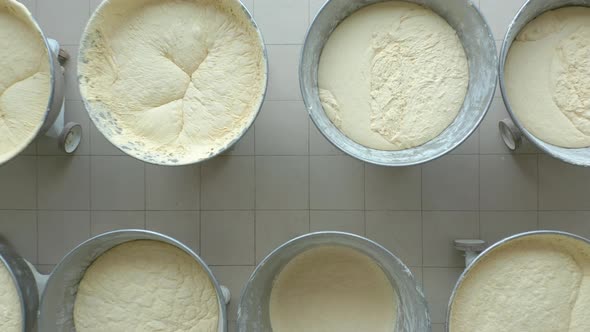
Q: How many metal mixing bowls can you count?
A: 8